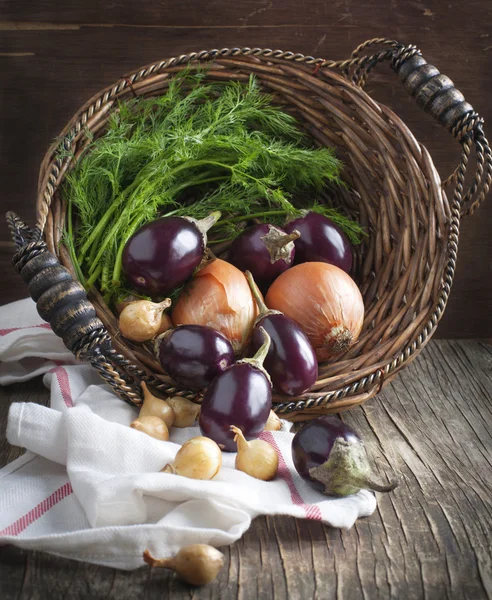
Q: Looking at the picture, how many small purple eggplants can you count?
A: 7